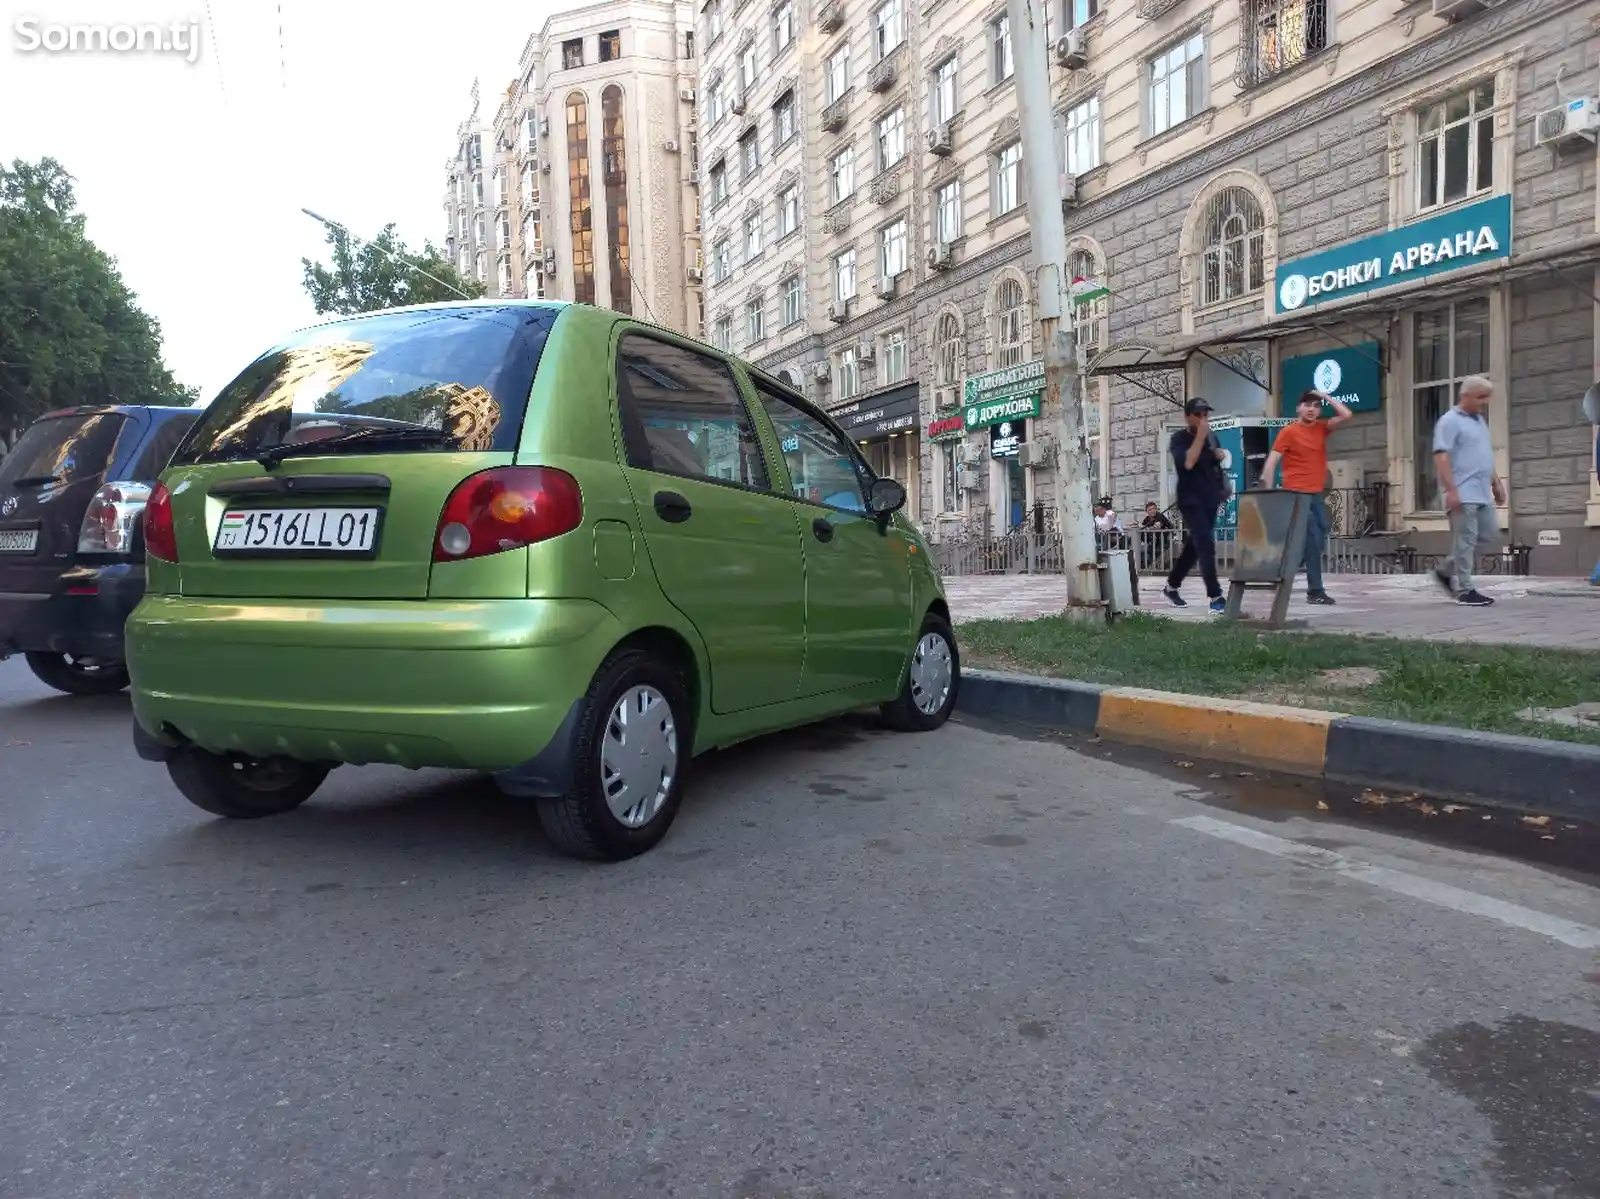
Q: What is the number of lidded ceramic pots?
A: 0